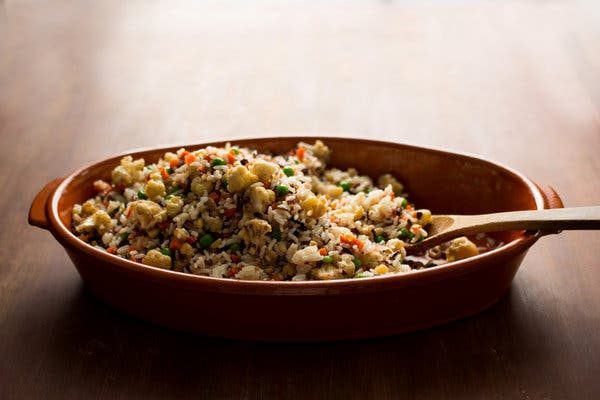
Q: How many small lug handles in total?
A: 2